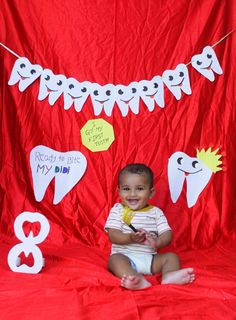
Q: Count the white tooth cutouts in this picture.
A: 10